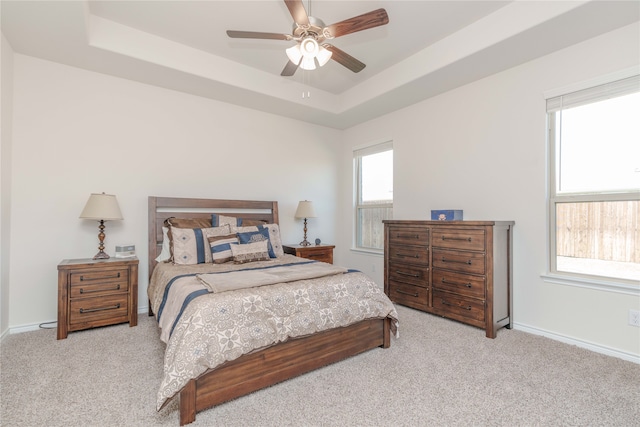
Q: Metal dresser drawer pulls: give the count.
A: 8